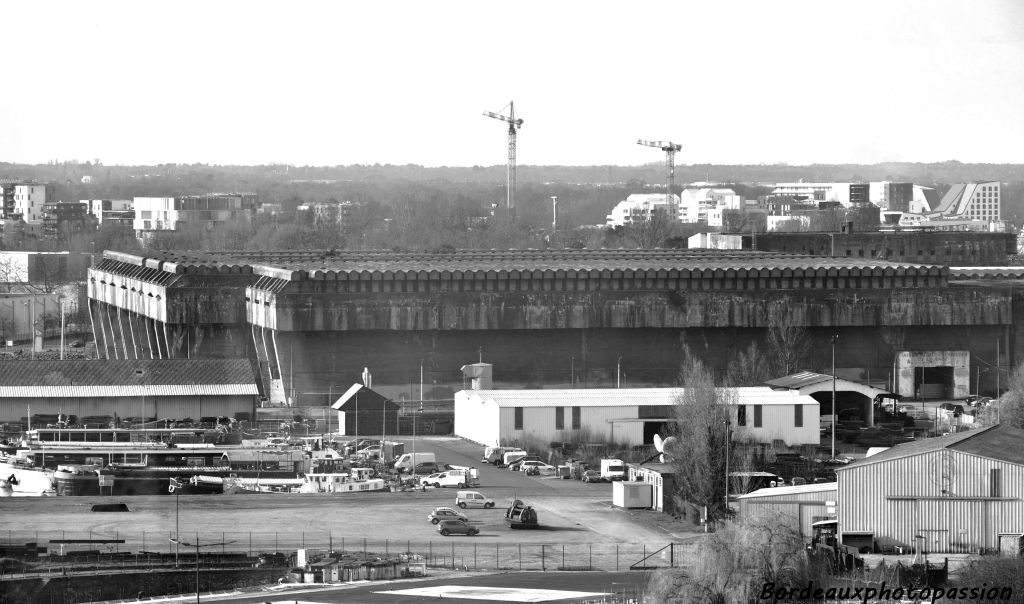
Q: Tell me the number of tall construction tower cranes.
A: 2